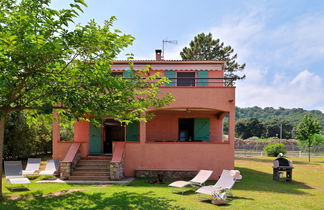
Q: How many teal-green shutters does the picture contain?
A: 6